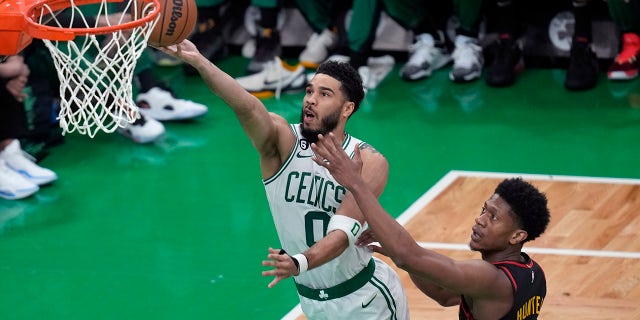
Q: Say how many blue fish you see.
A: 0